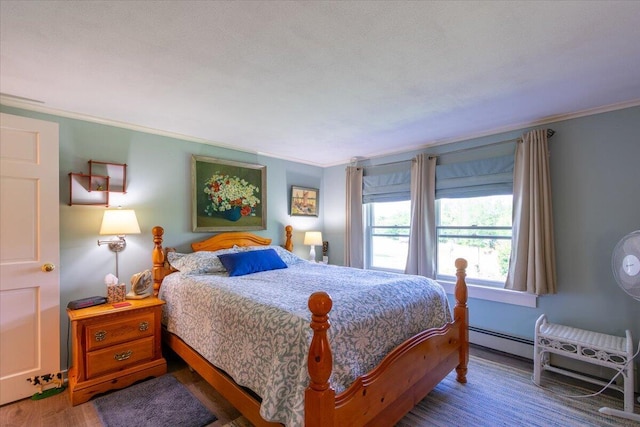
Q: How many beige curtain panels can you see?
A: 3